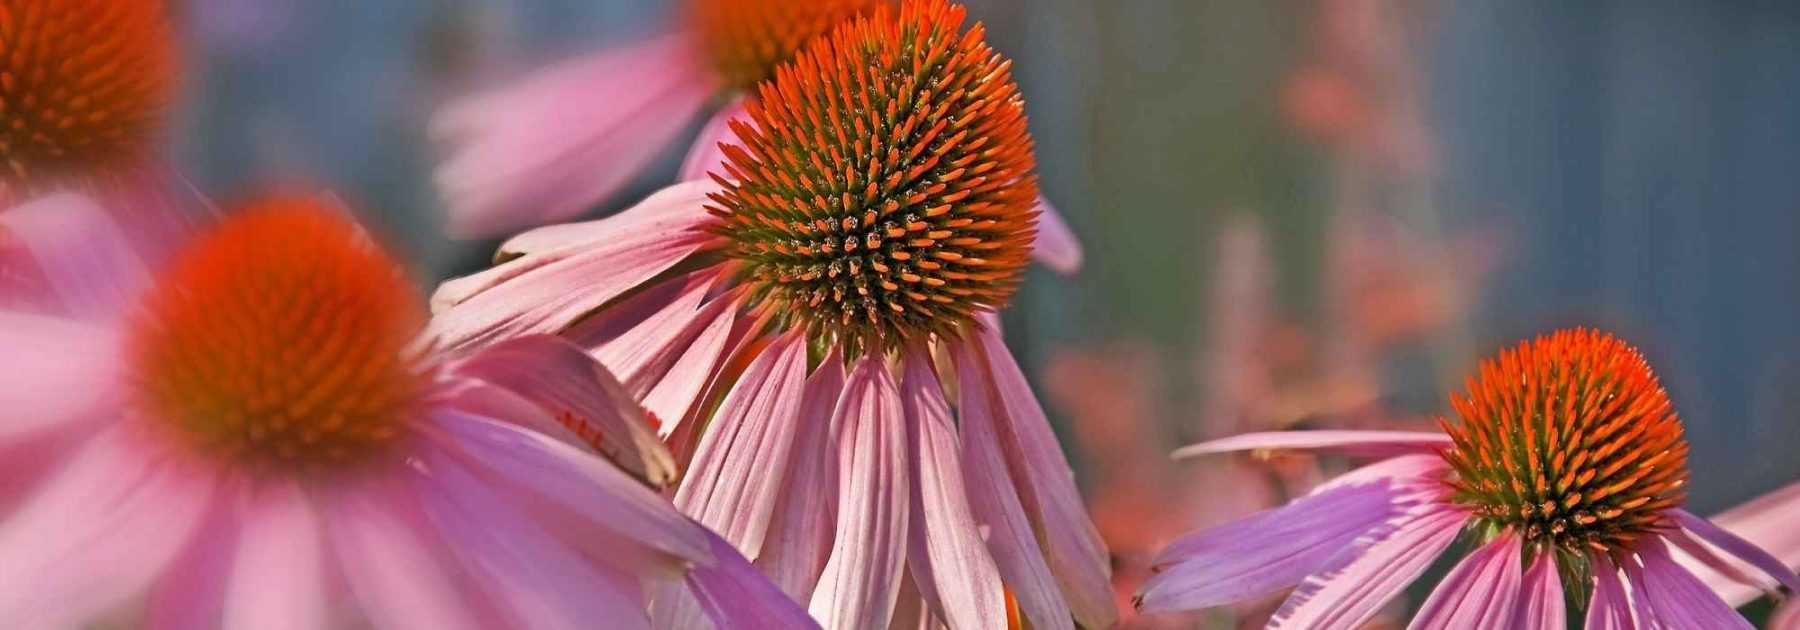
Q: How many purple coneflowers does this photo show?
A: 5